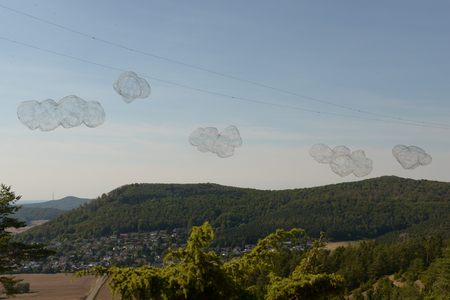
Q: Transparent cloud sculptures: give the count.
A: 5